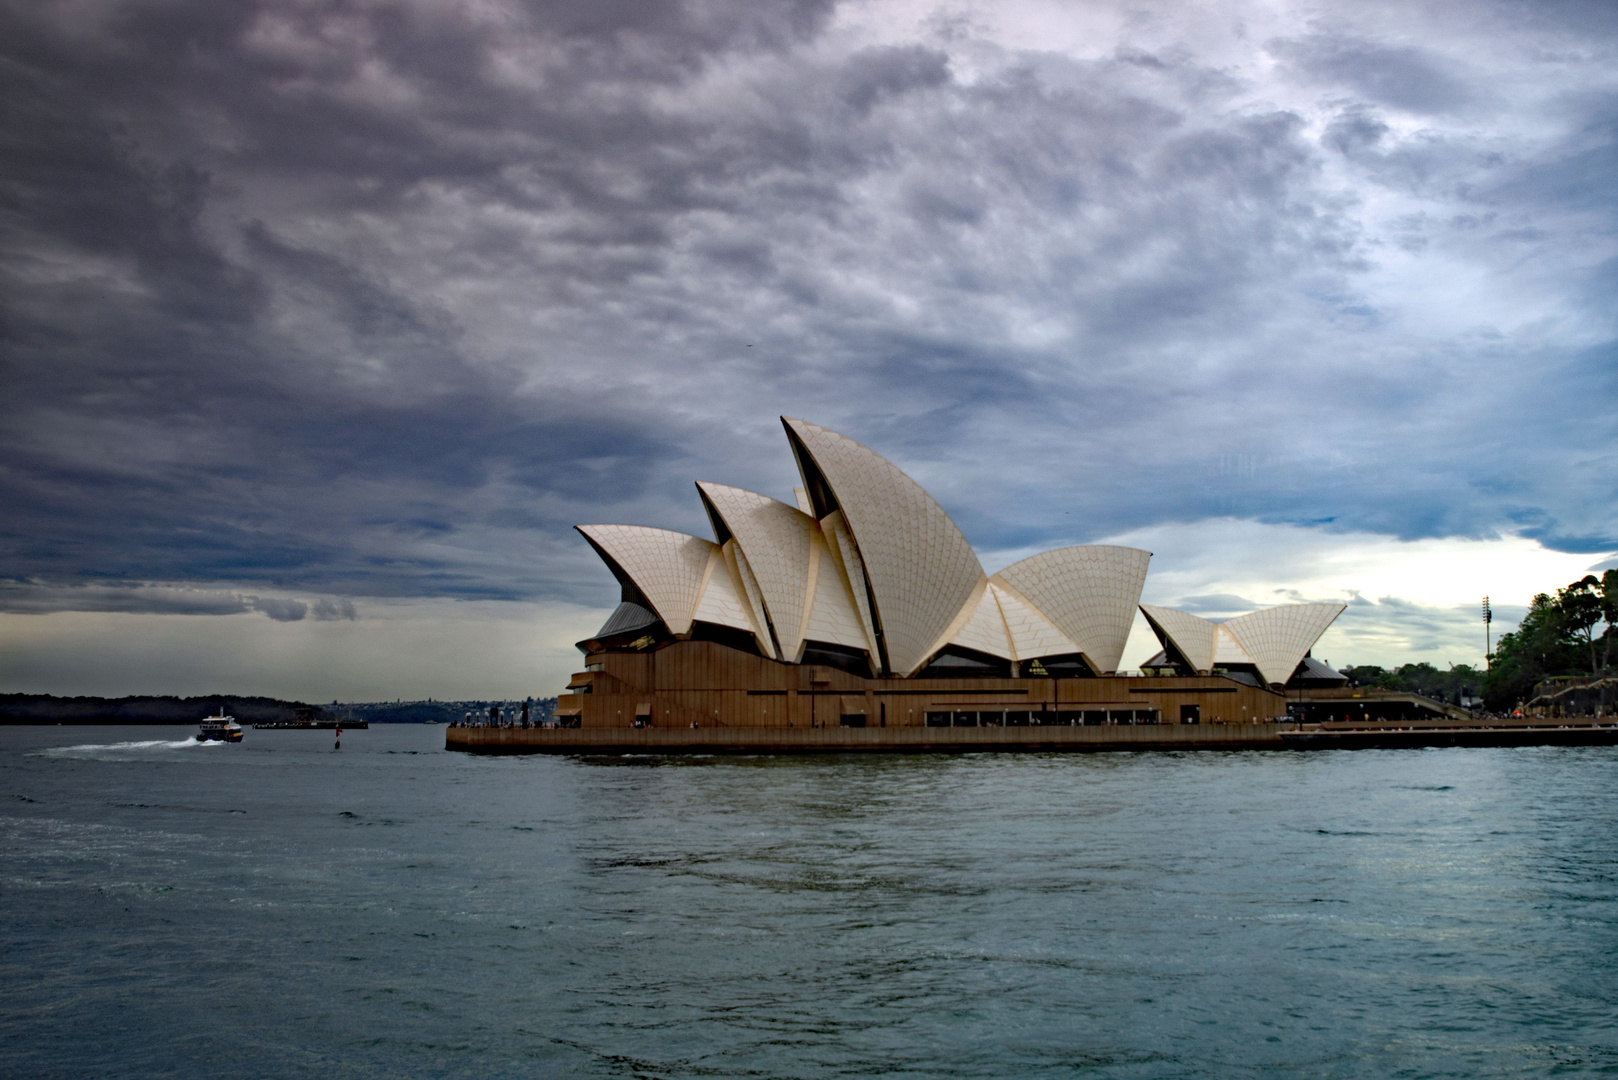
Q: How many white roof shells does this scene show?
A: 6